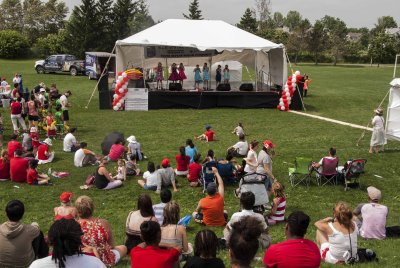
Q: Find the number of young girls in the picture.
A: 7